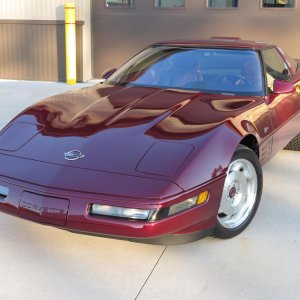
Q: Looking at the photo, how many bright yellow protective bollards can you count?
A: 1